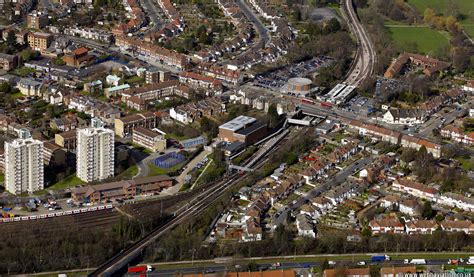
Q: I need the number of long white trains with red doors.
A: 1